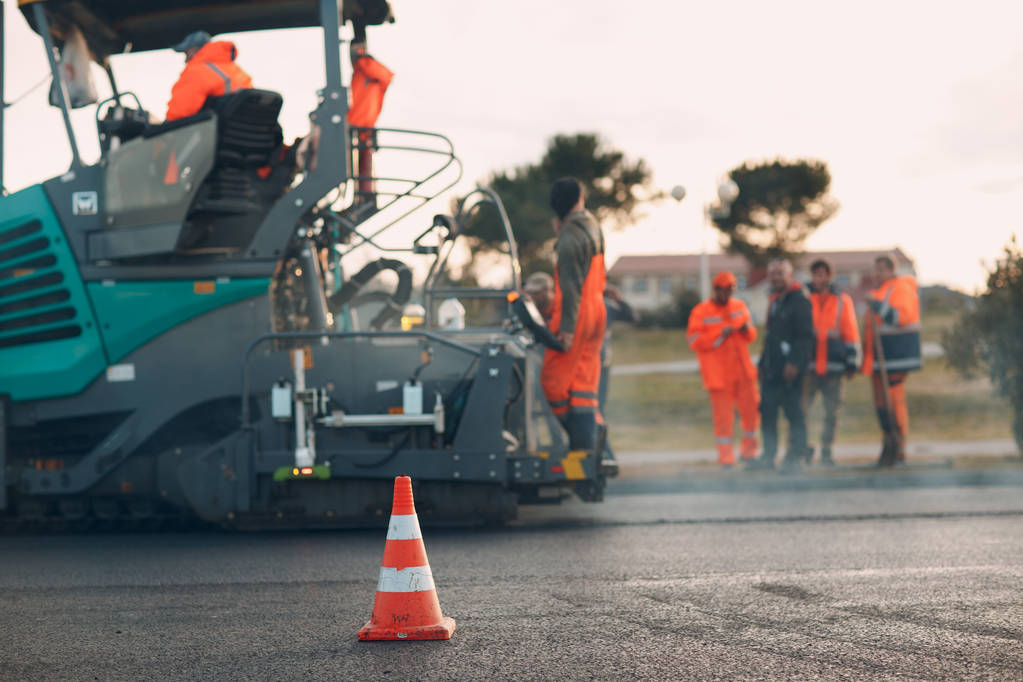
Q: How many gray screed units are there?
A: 1